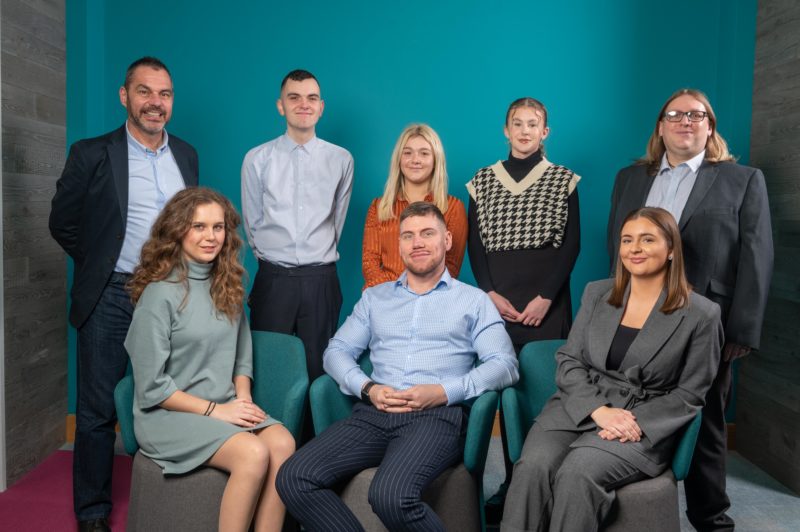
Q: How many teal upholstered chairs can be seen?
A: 3